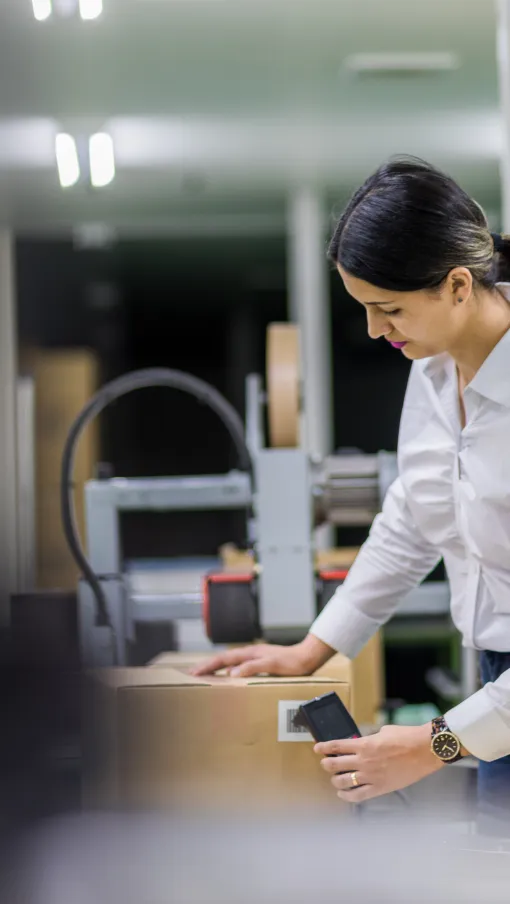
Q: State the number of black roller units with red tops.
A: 2